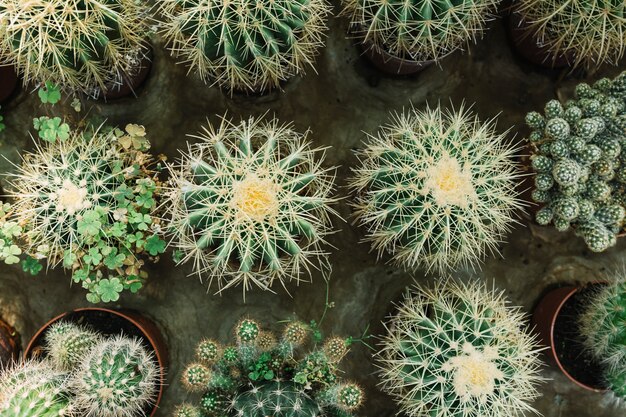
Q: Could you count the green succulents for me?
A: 12